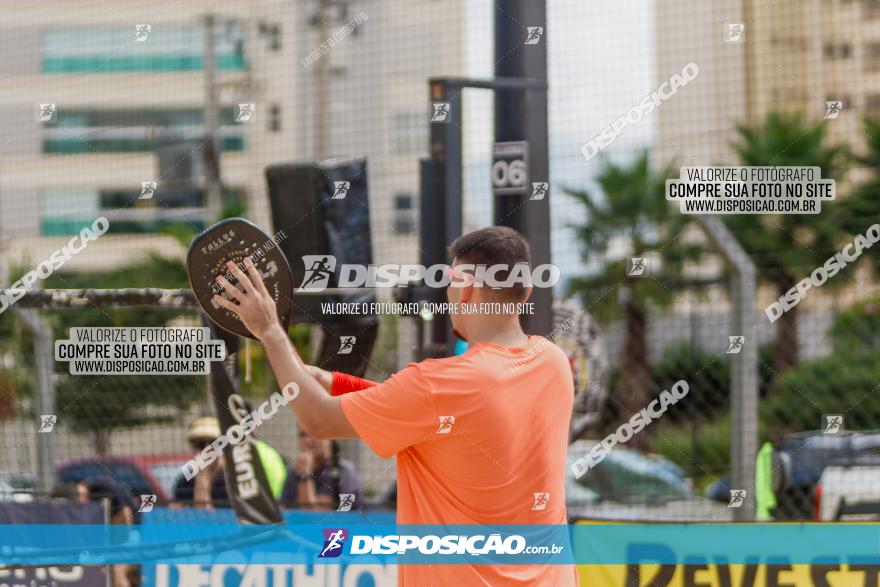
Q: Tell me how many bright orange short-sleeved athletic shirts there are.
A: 1